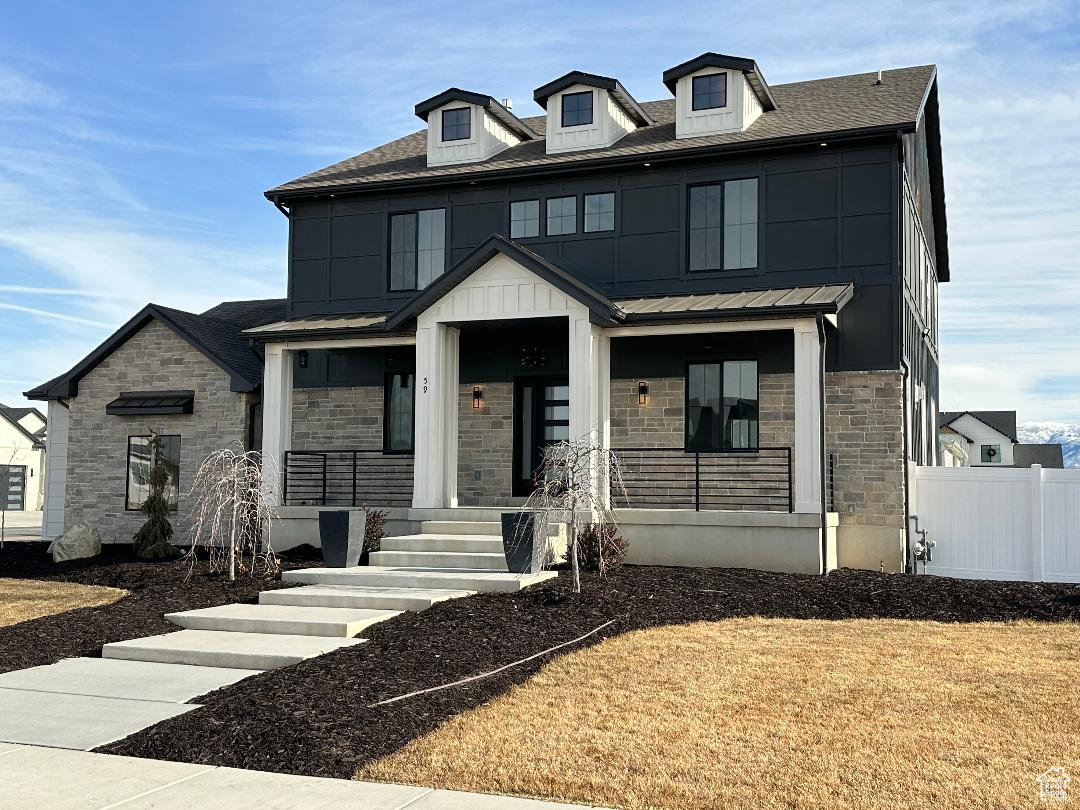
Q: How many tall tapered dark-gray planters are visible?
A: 2